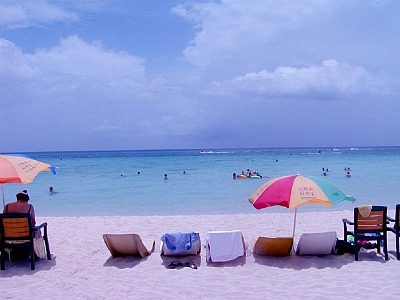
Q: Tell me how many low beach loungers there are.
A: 5